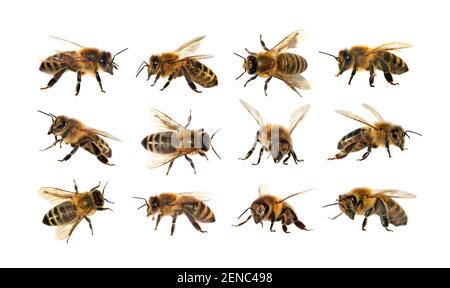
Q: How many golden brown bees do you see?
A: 12